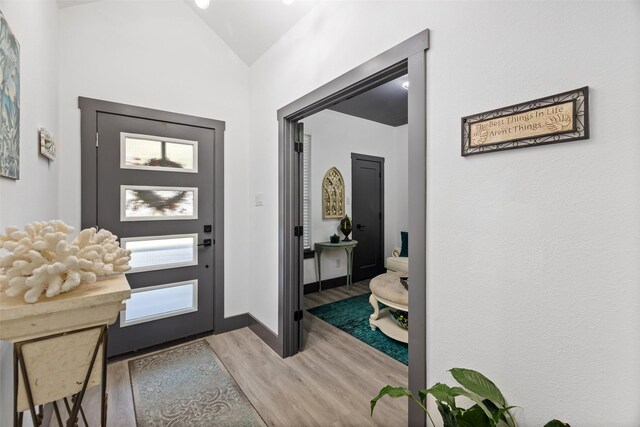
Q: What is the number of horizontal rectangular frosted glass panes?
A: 4